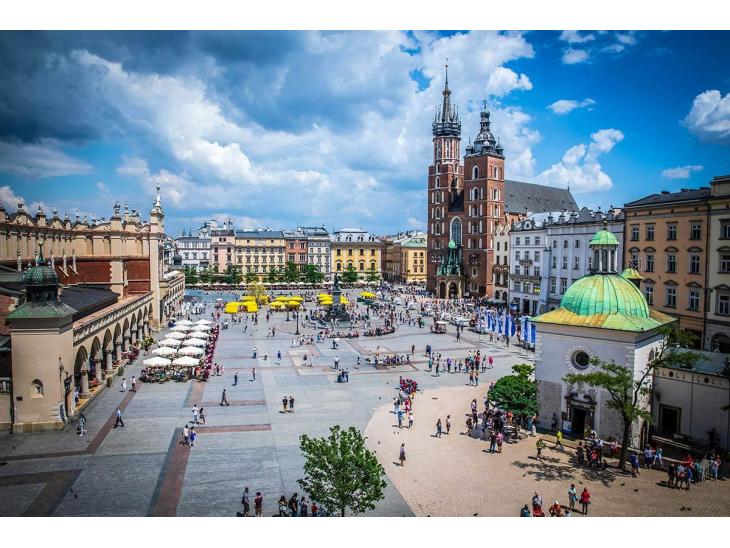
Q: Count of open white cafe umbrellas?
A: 12